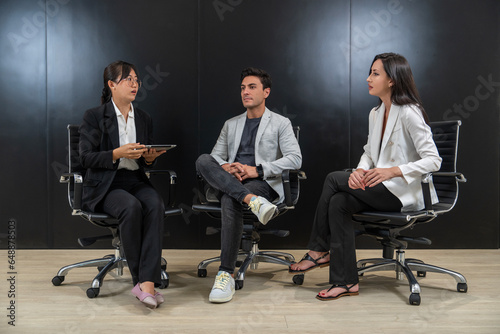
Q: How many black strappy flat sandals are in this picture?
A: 2